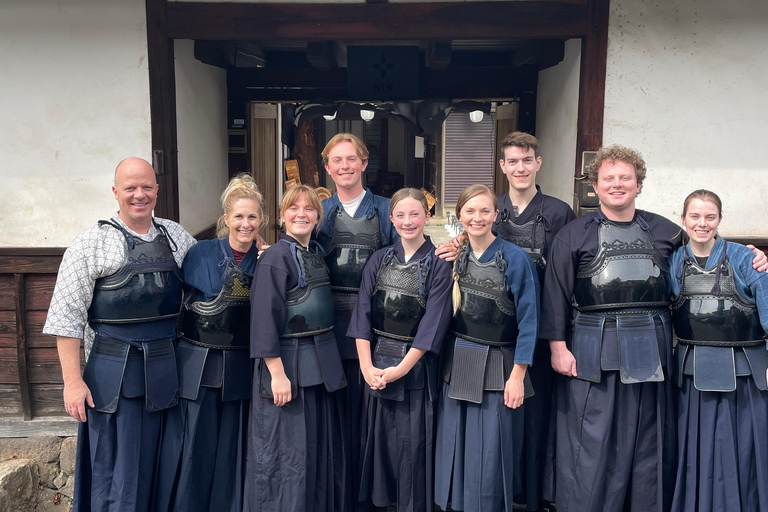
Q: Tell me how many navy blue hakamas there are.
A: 9